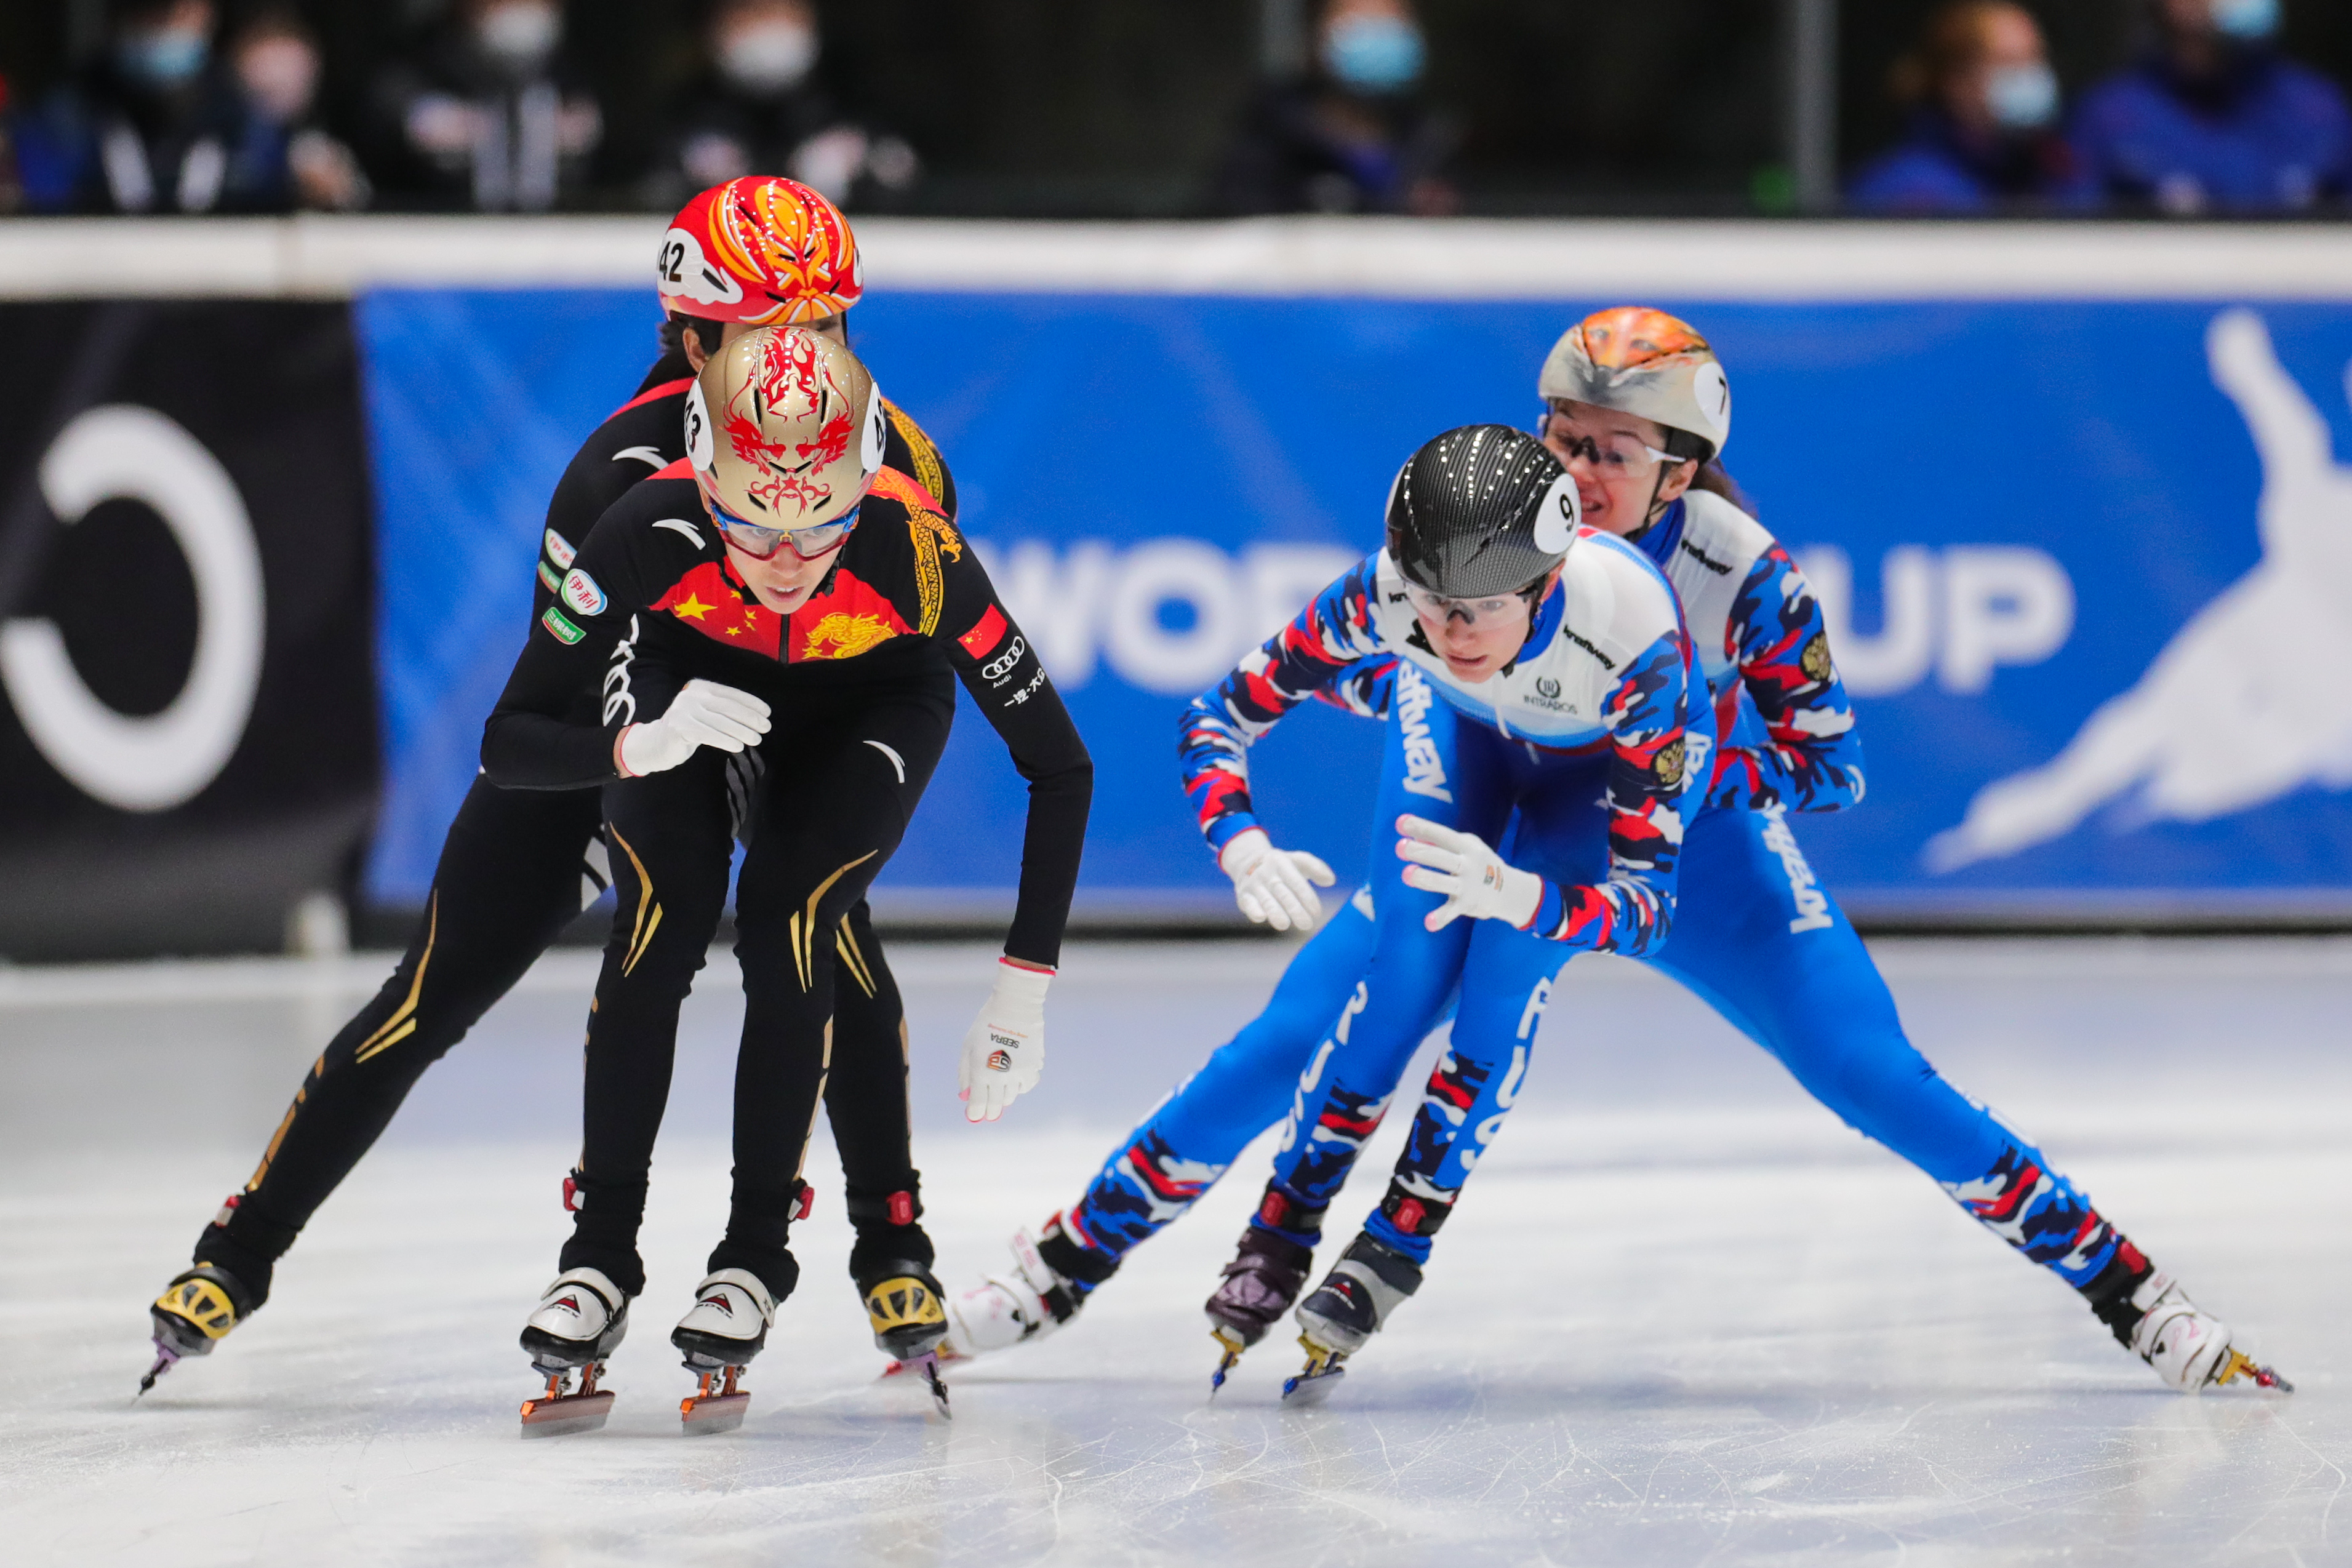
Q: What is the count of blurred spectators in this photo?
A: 7